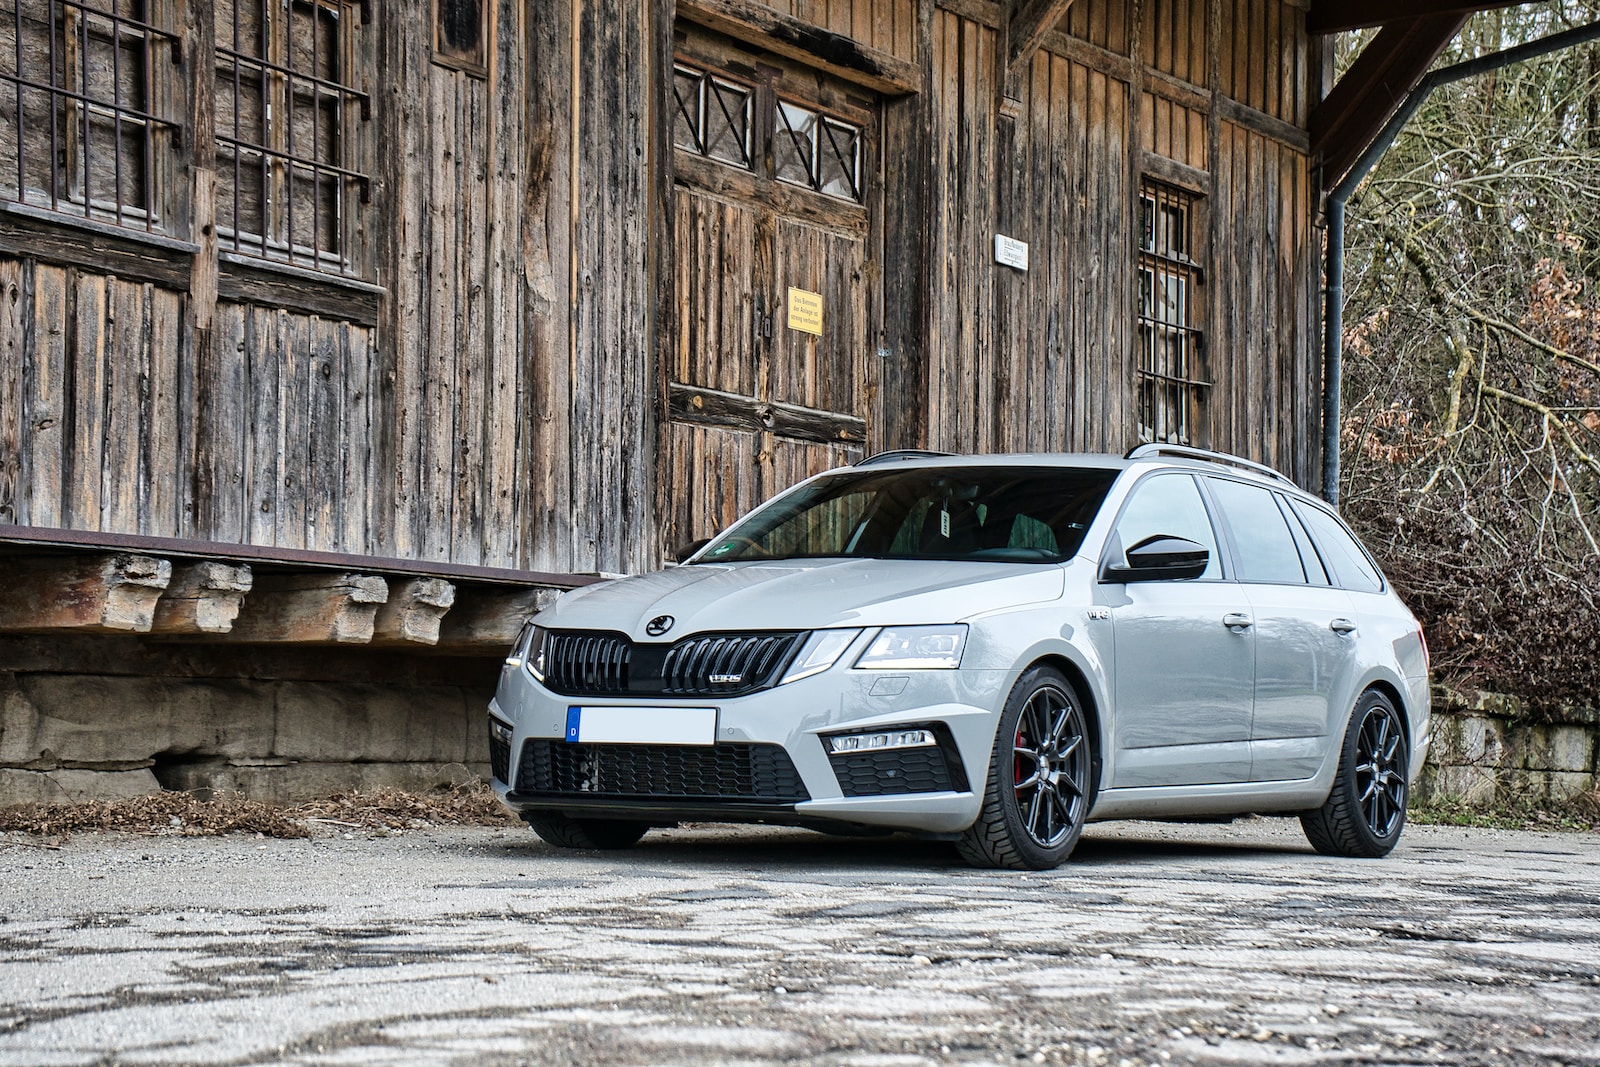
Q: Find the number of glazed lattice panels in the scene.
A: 4